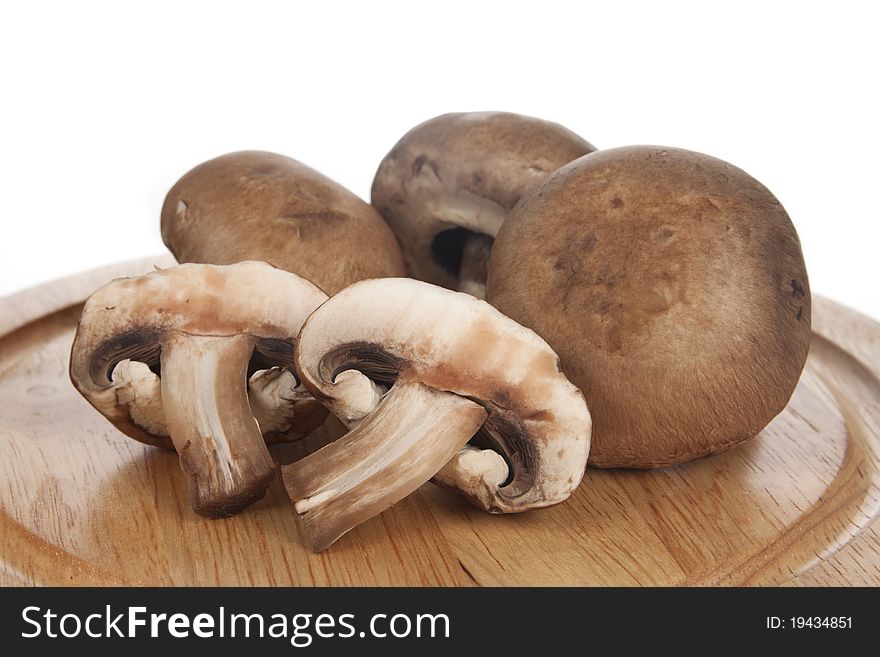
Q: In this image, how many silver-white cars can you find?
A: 0